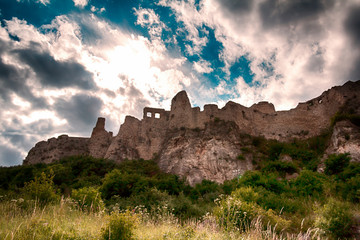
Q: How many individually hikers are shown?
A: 0